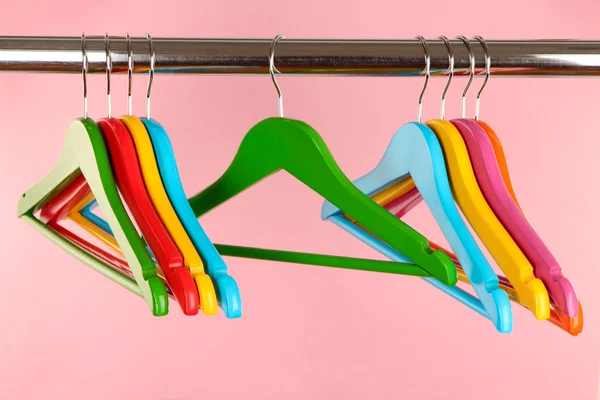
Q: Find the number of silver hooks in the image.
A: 9